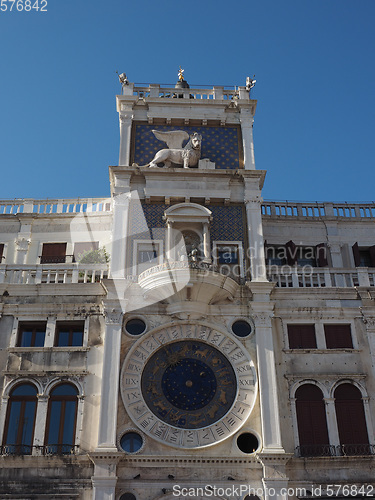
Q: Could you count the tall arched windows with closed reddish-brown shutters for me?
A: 2